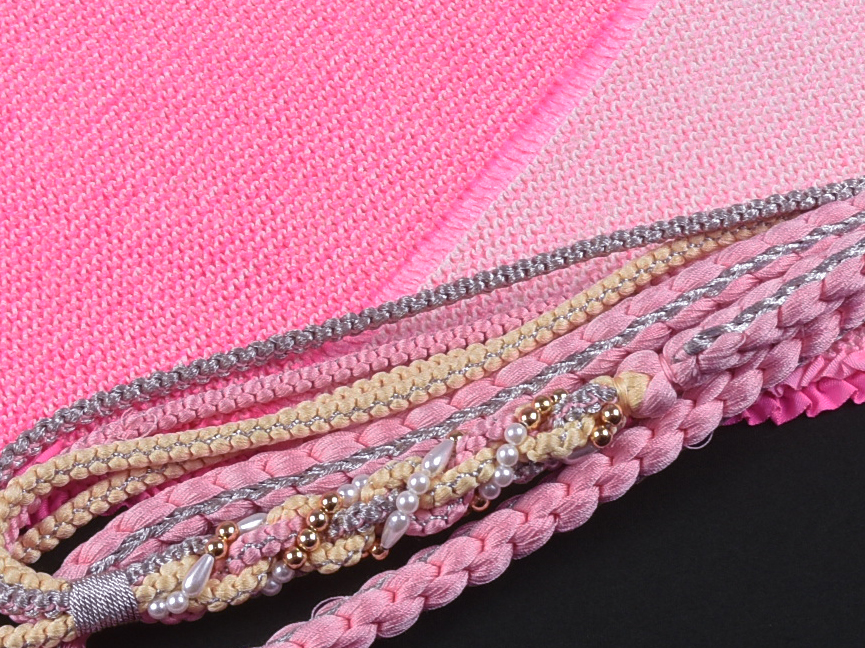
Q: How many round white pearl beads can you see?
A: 12